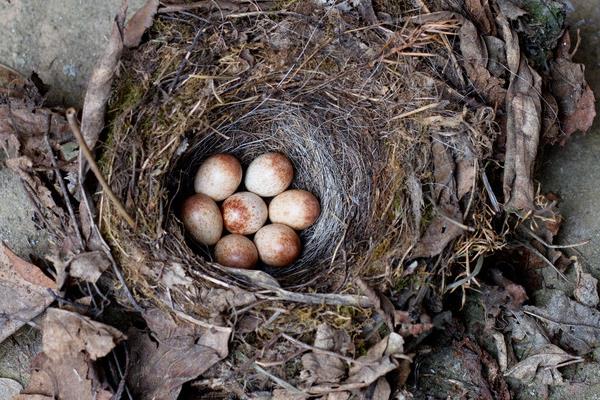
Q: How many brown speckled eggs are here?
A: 7